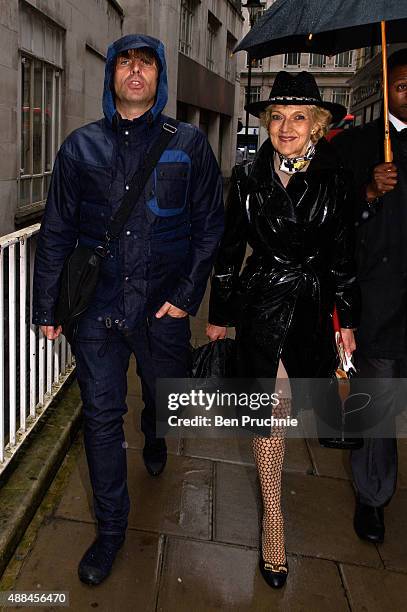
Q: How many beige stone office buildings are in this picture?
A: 2